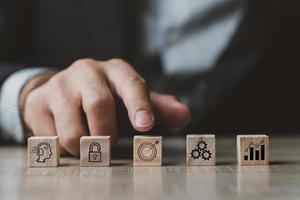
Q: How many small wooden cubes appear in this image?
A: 5